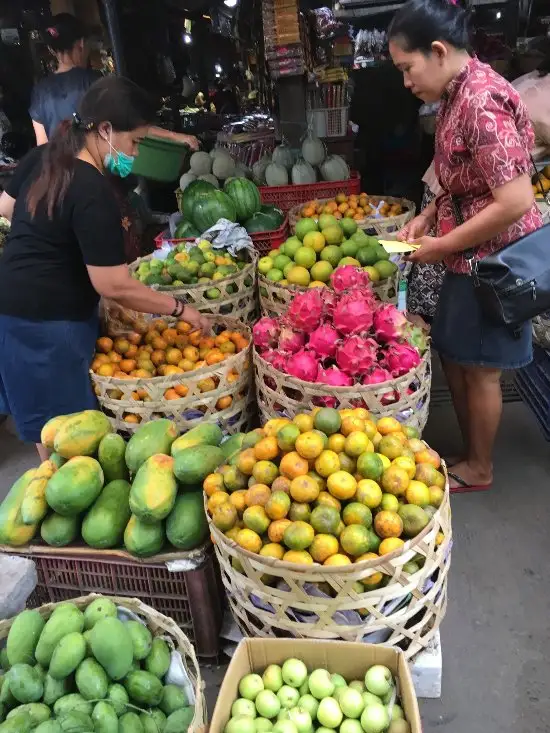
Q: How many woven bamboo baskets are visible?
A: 7